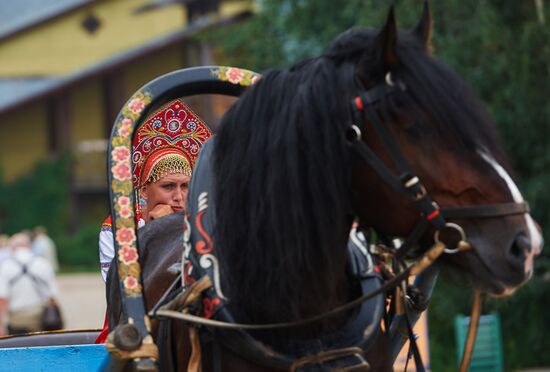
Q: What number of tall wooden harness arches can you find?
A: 1